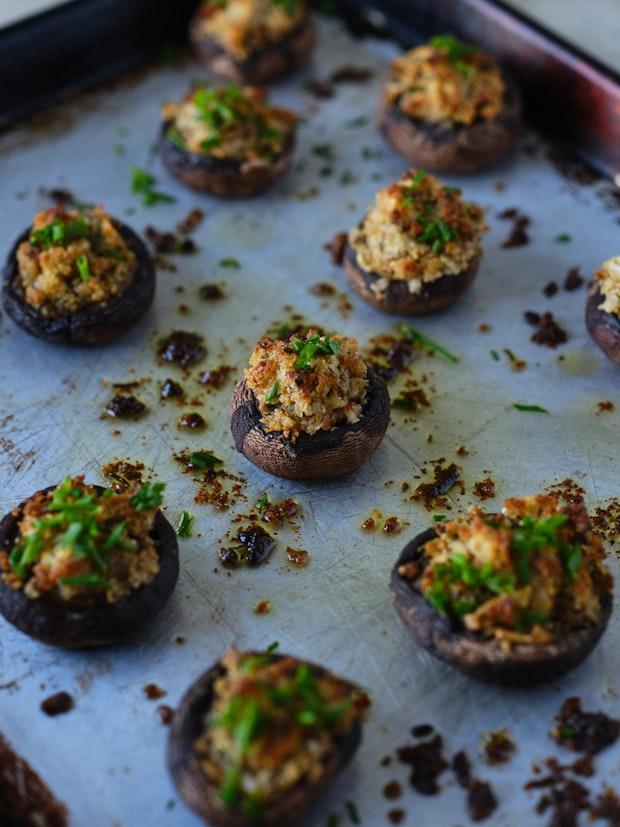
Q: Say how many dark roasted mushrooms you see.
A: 10